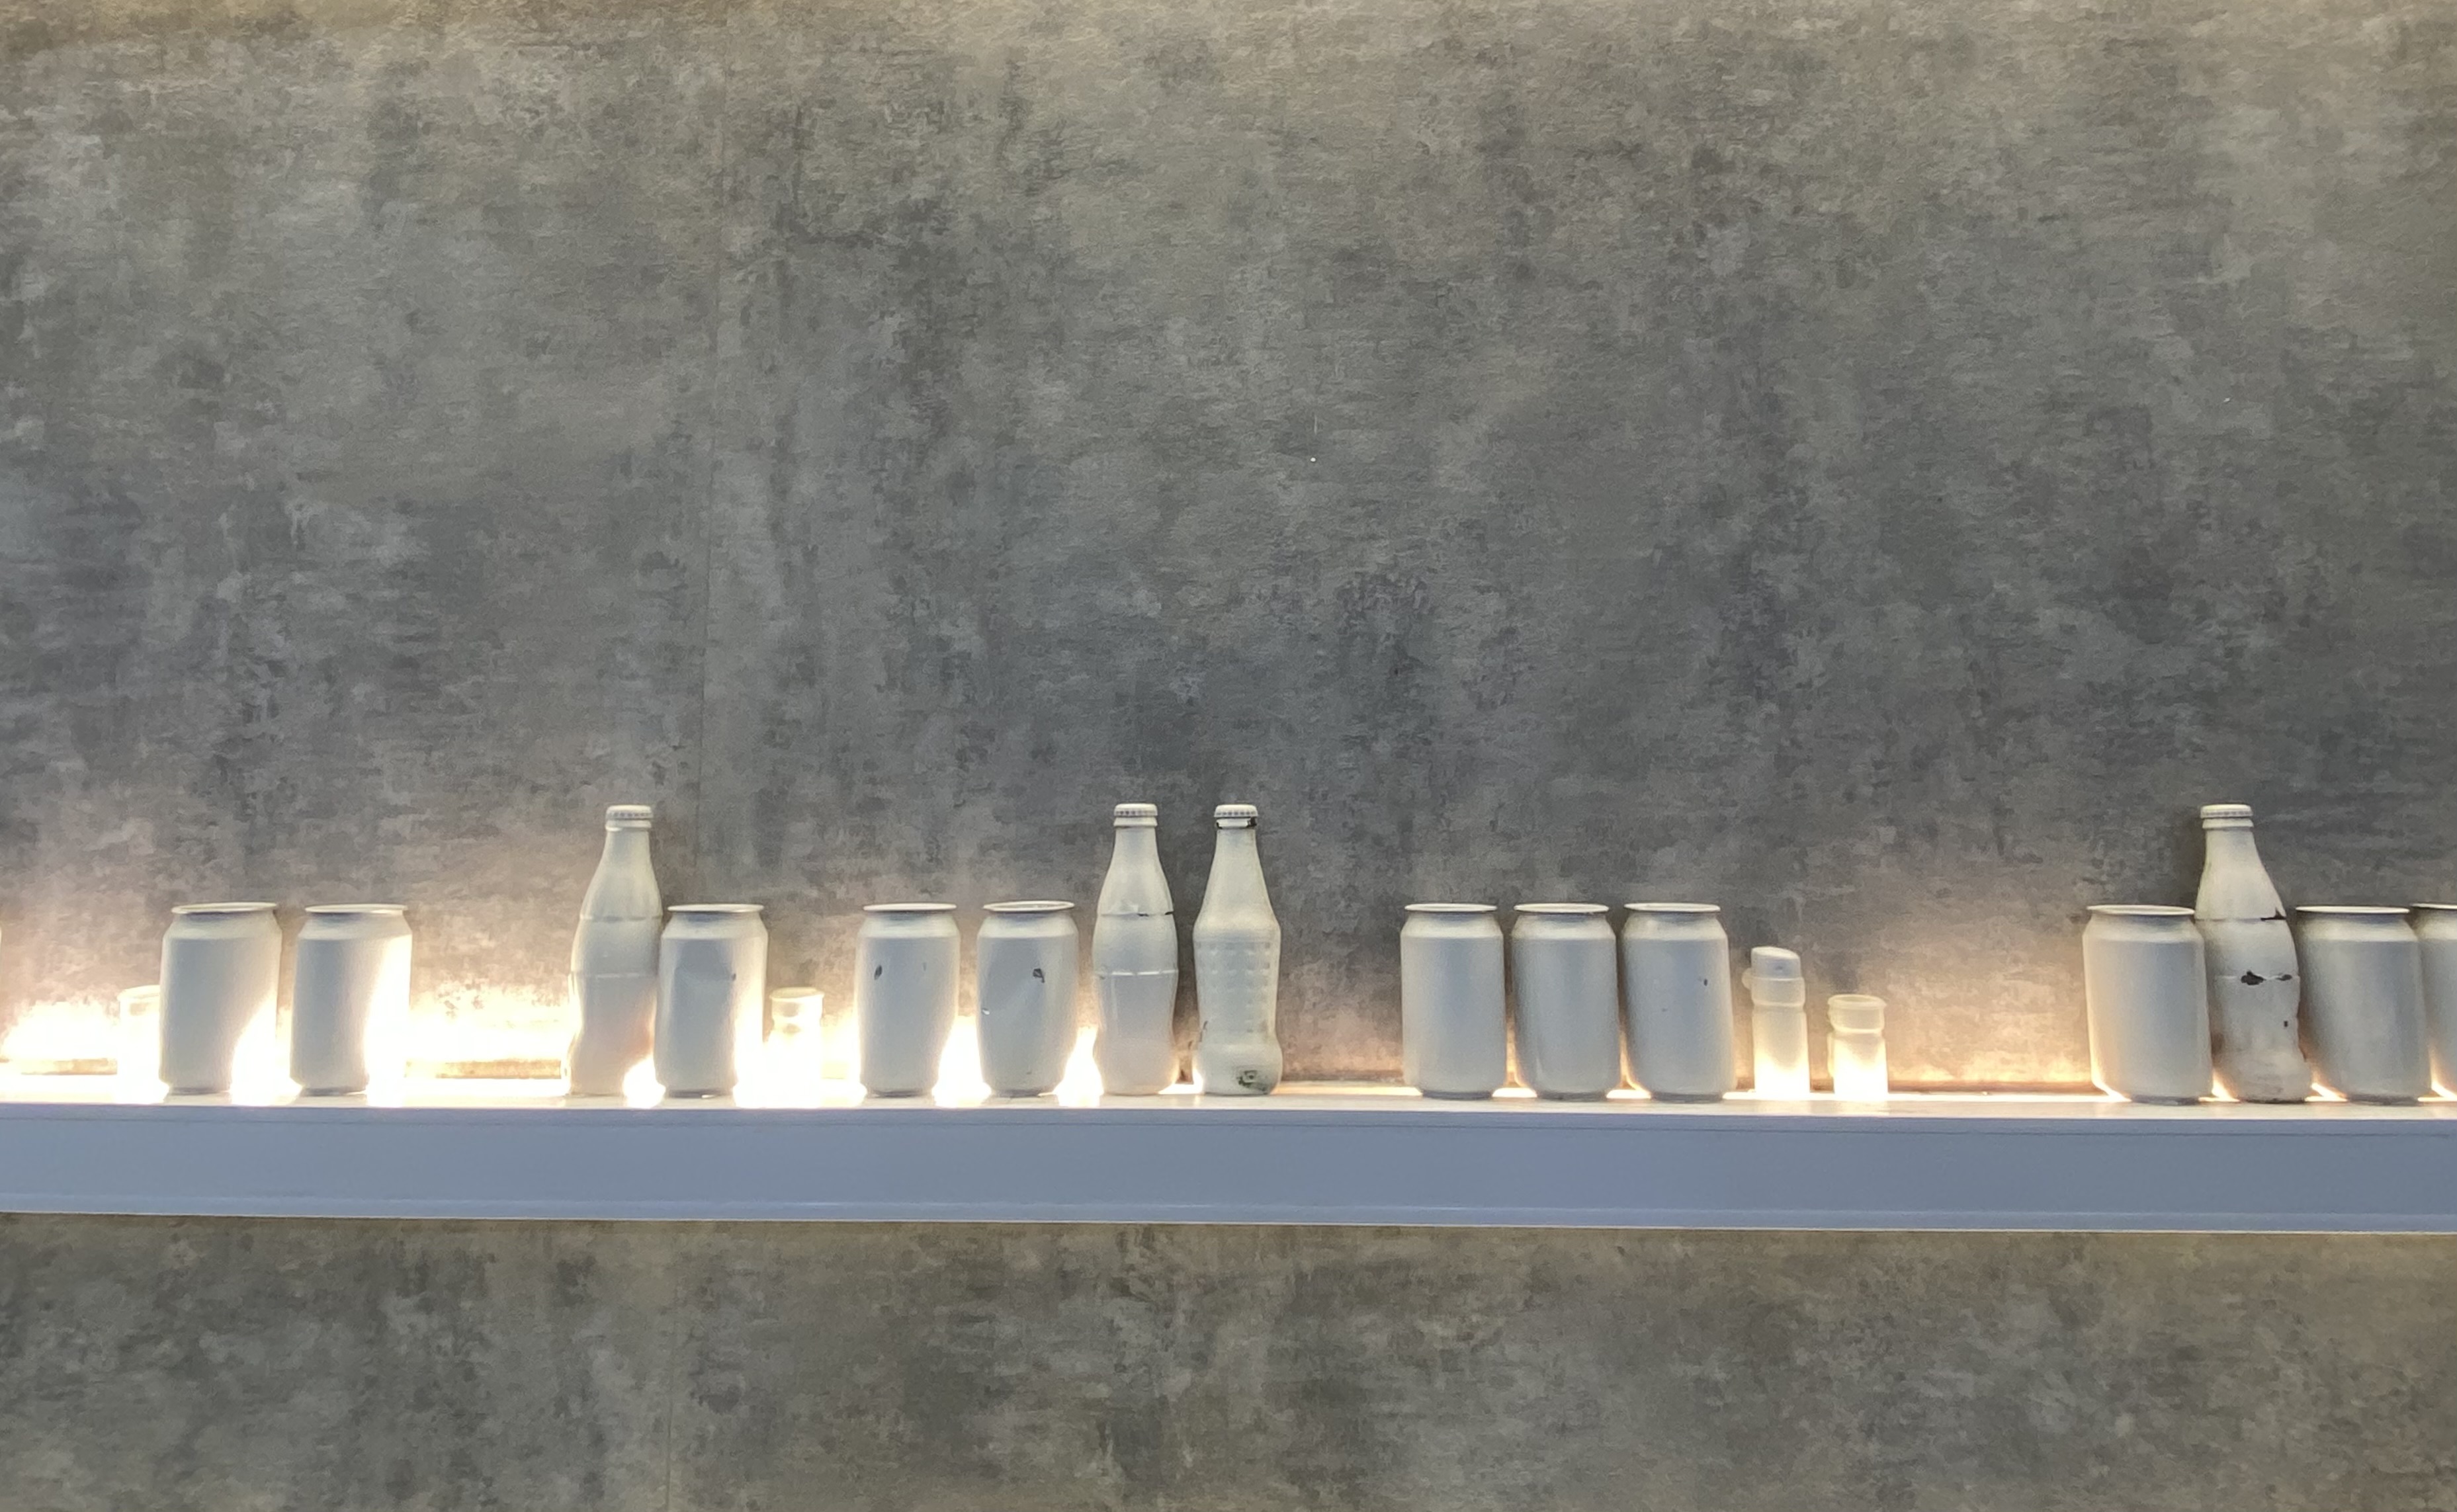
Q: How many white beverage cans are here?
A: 11